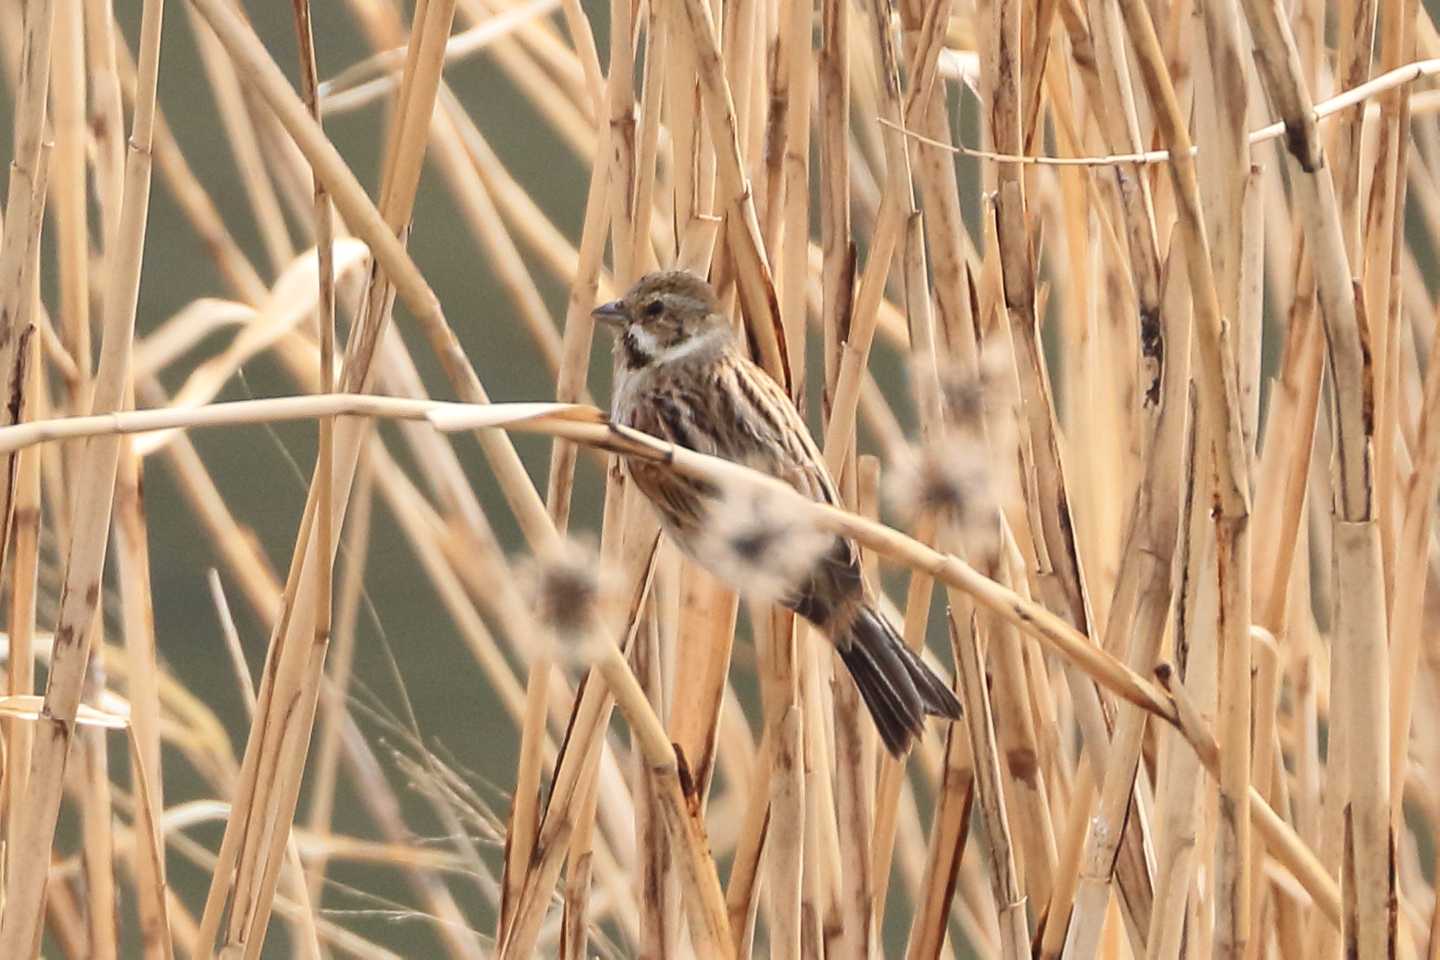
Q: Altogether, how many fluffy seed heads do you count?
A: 4